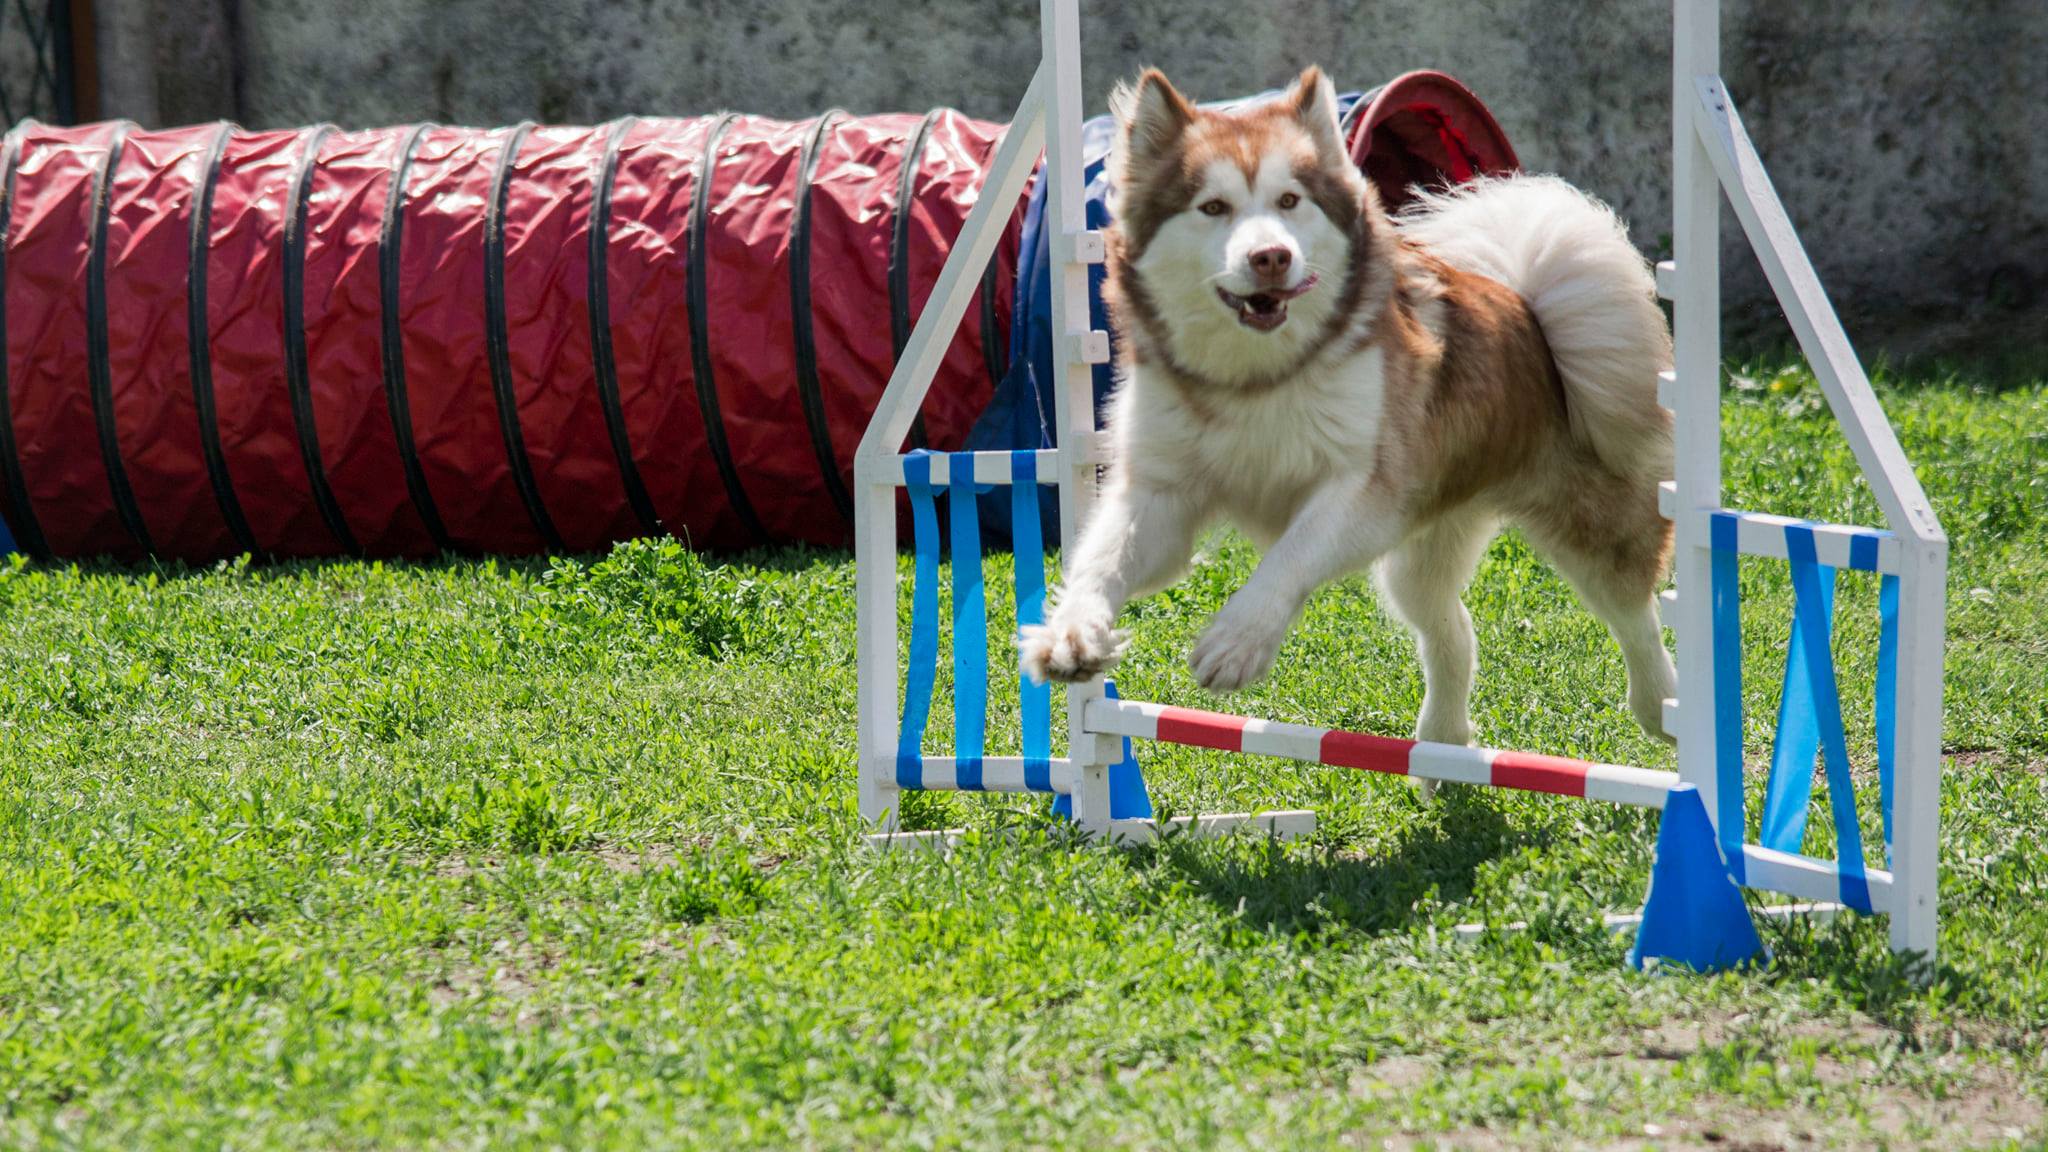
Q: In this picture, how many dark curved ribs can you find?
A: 11